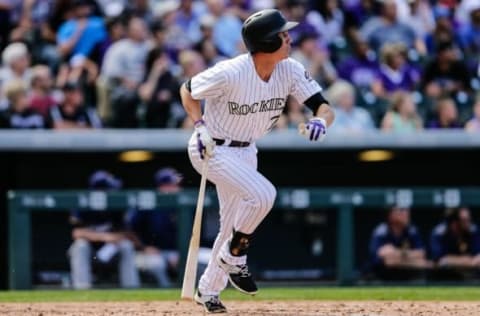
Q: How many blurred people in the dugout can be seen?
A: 4